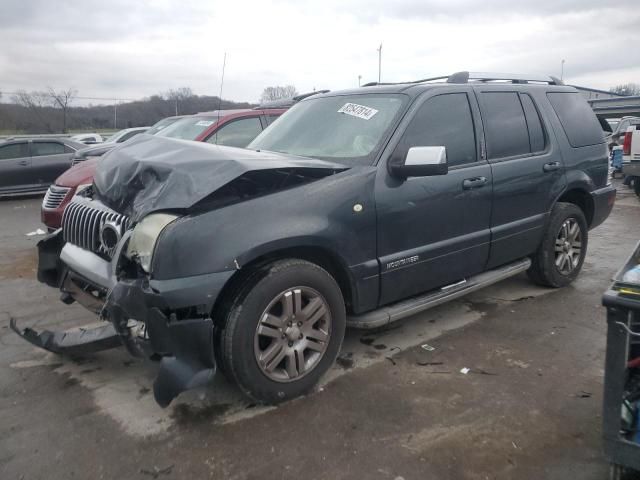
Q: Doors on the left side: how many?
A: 2